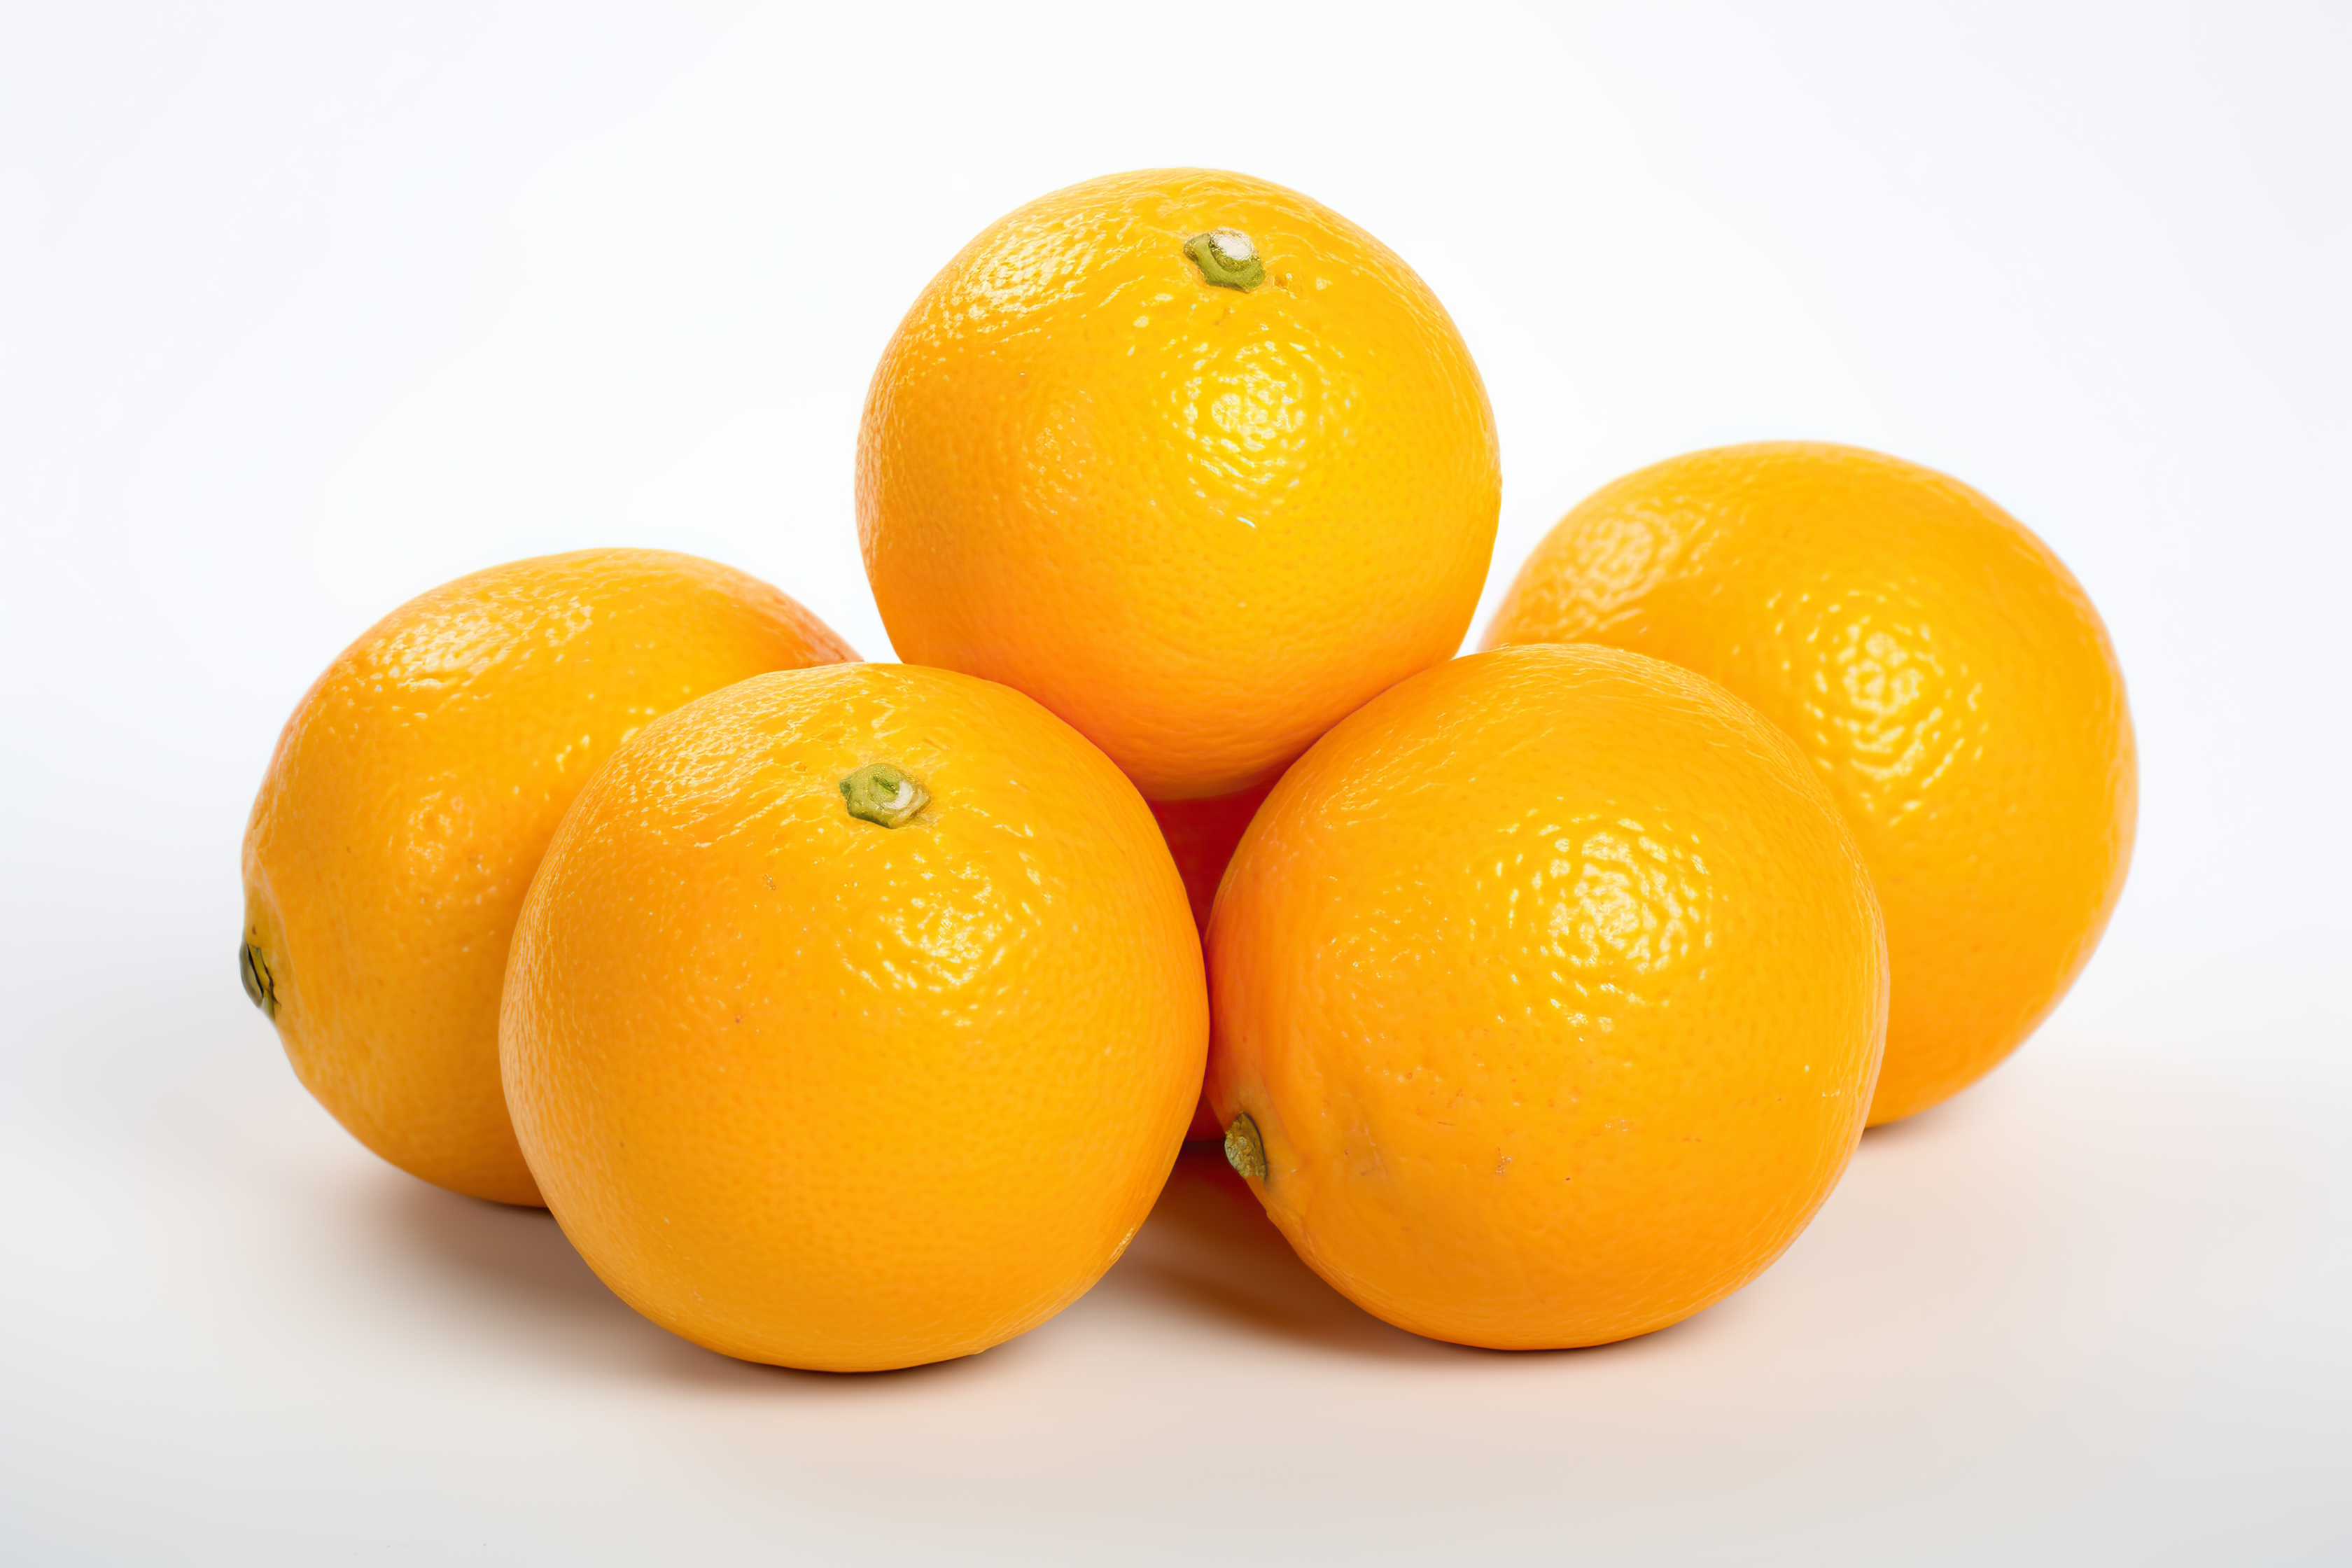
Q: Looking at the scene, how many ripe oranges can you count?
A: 5